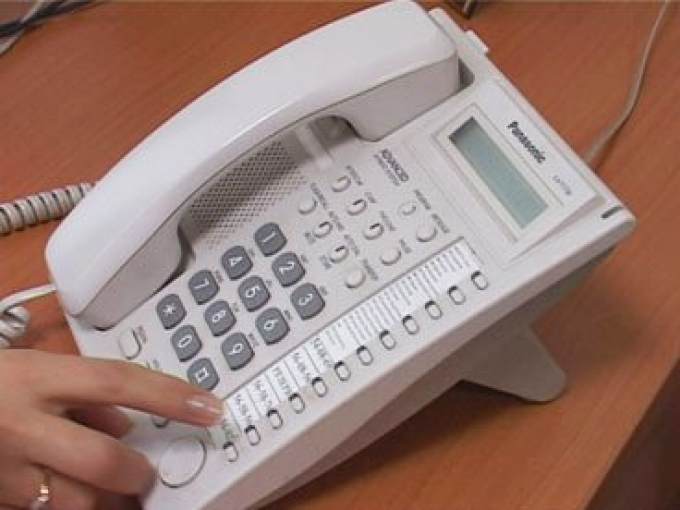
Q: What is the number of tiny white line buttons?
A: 12